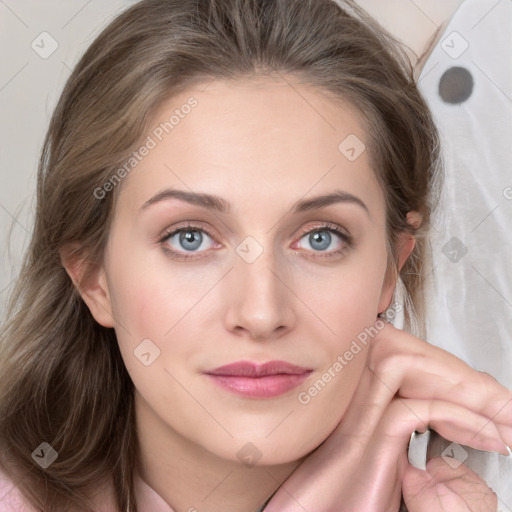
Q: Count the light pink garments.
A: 1